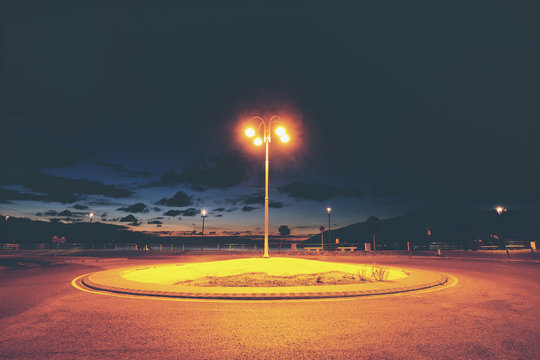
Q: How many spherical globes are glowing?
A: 4